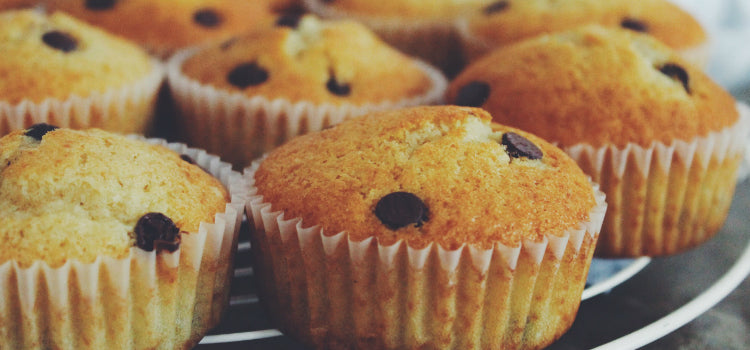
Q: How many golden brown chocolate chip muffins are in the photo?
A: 8